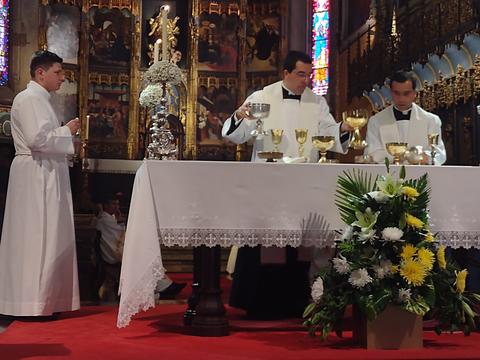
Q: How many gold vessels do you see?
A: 6